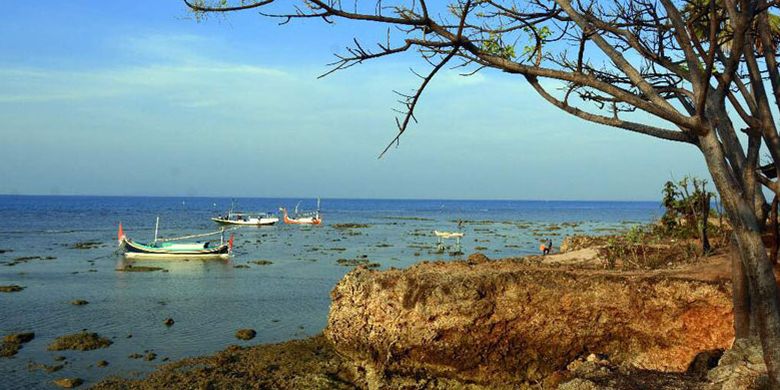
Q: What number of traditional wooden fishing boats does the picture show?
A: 3